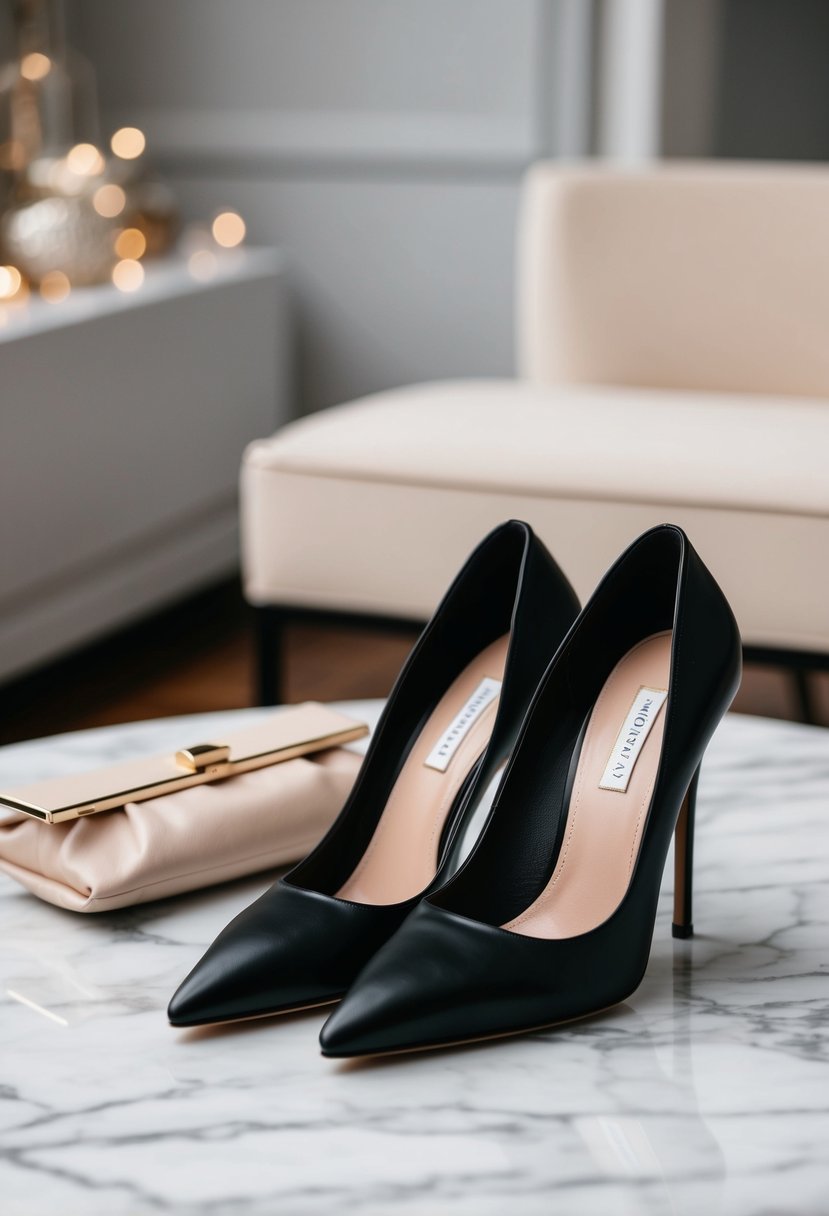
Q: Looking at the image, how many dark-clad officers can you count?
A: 0